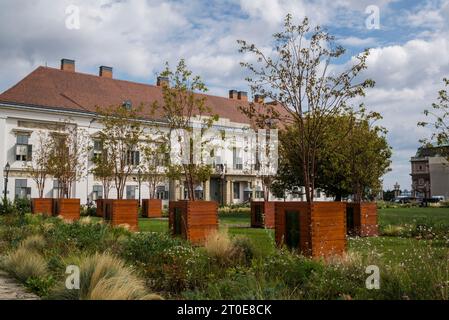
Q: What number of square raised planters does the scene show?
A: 9